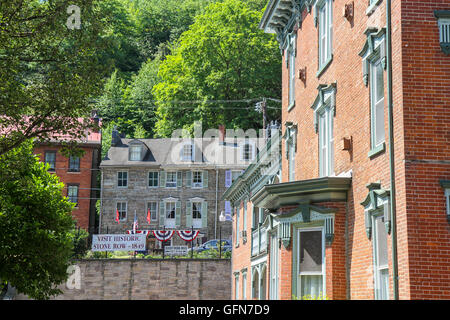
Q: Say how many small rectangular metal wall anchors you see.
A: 3